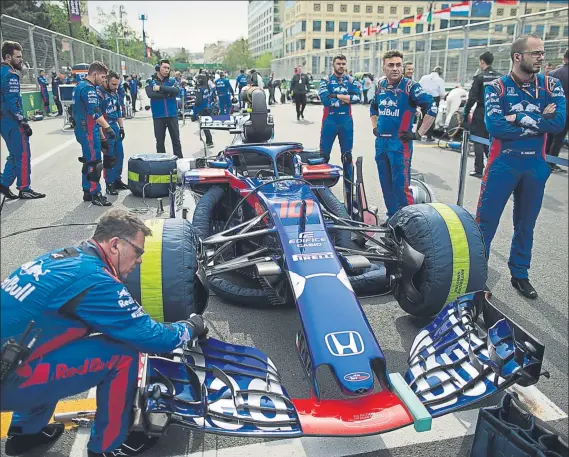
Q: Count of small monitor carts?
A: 1